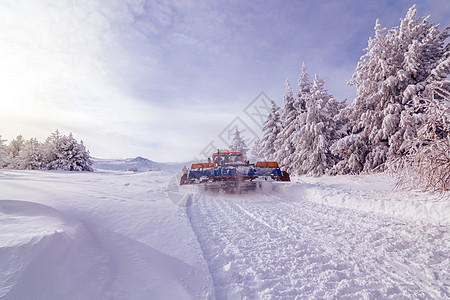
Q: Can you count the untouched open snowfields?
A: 1